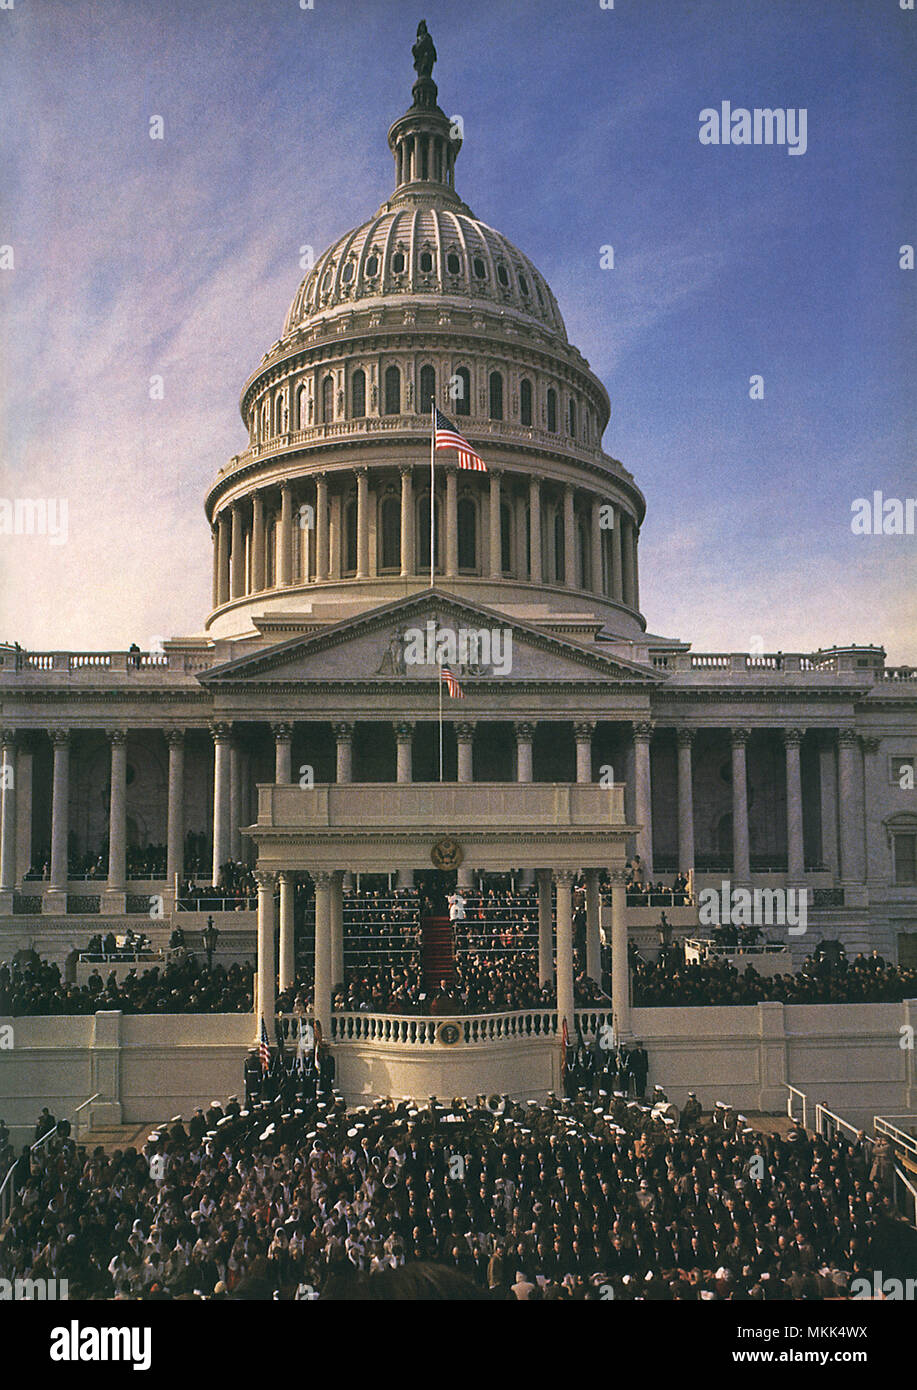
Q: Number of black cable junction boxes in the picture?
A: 0